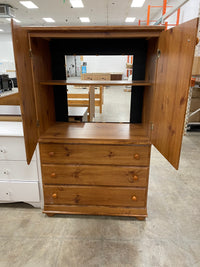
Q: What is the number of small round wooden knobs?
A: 6